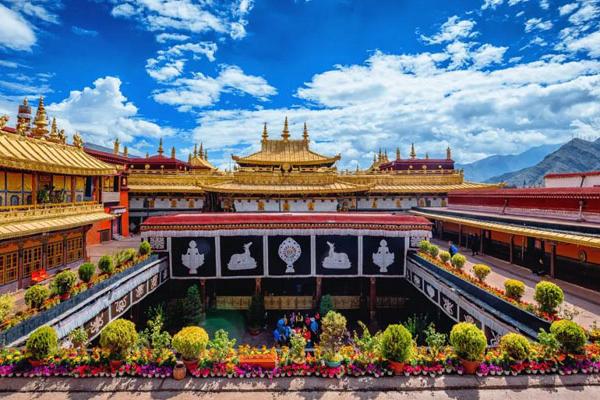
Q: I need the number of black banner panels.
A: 5